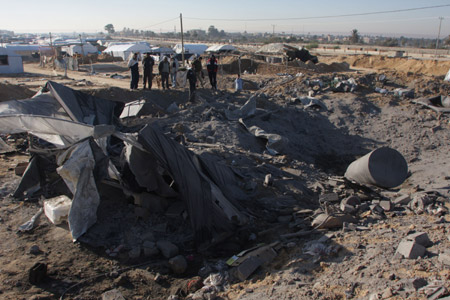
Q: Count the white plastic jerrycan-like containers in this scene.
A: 1